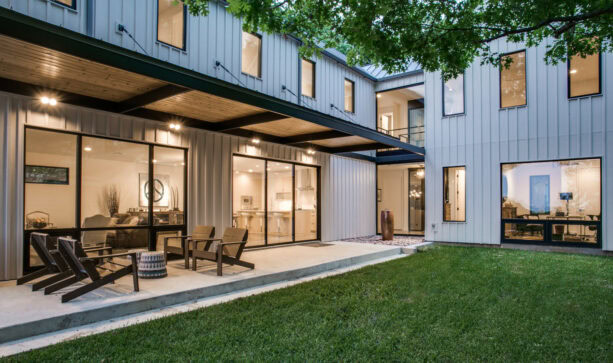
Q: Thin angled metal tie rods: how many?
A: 4